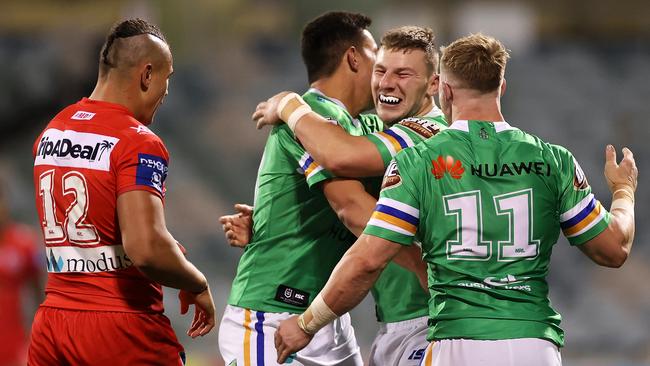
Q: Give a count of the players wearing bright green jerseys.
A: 3